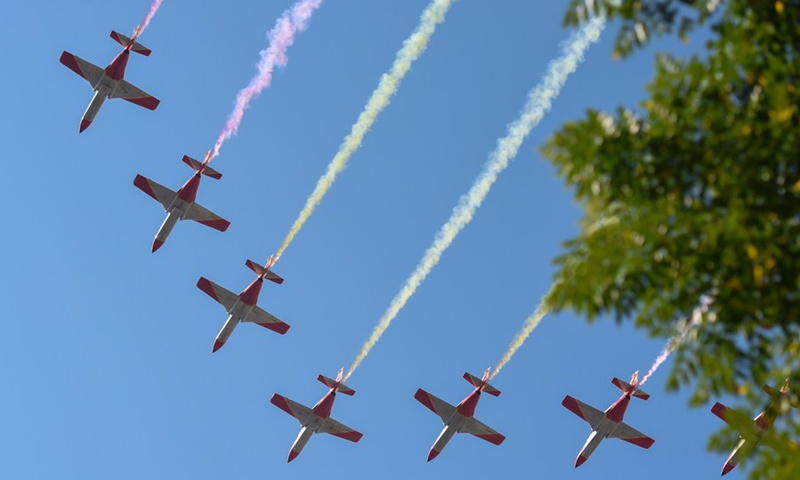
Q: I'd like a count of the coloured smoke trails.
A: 6